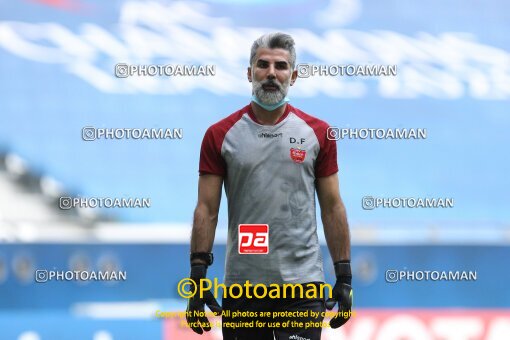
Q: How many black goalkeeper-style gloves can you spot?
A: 2